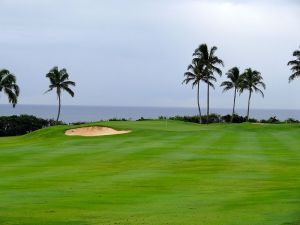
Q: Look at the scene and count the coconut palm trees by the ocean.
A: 7